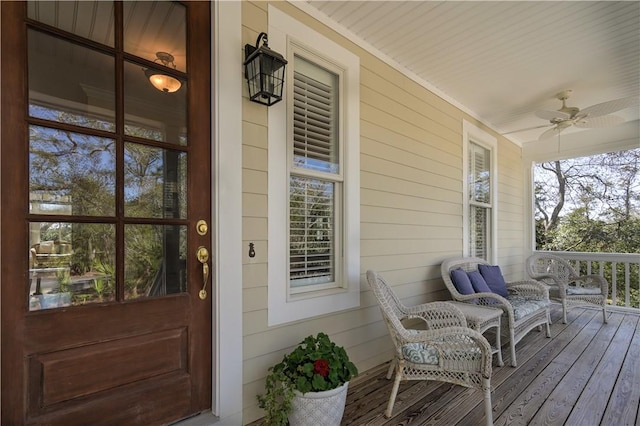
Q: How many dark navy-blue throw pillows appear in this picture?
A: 3